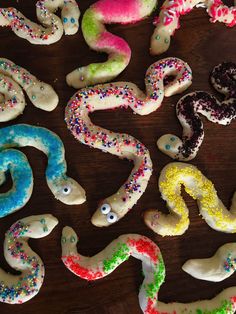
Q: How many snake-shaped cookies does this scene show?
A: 11